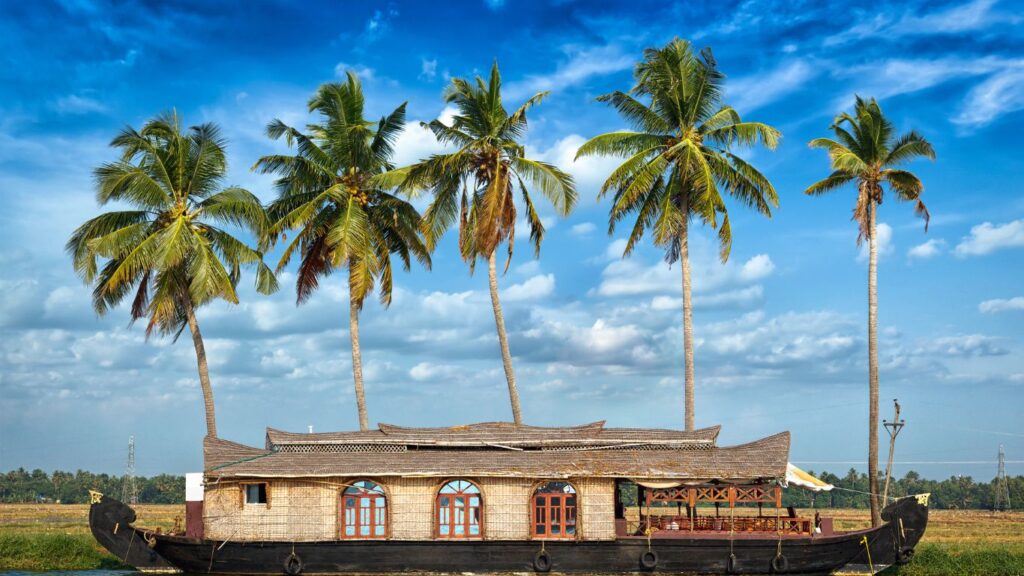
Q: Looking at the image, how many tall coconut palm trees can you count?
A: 5